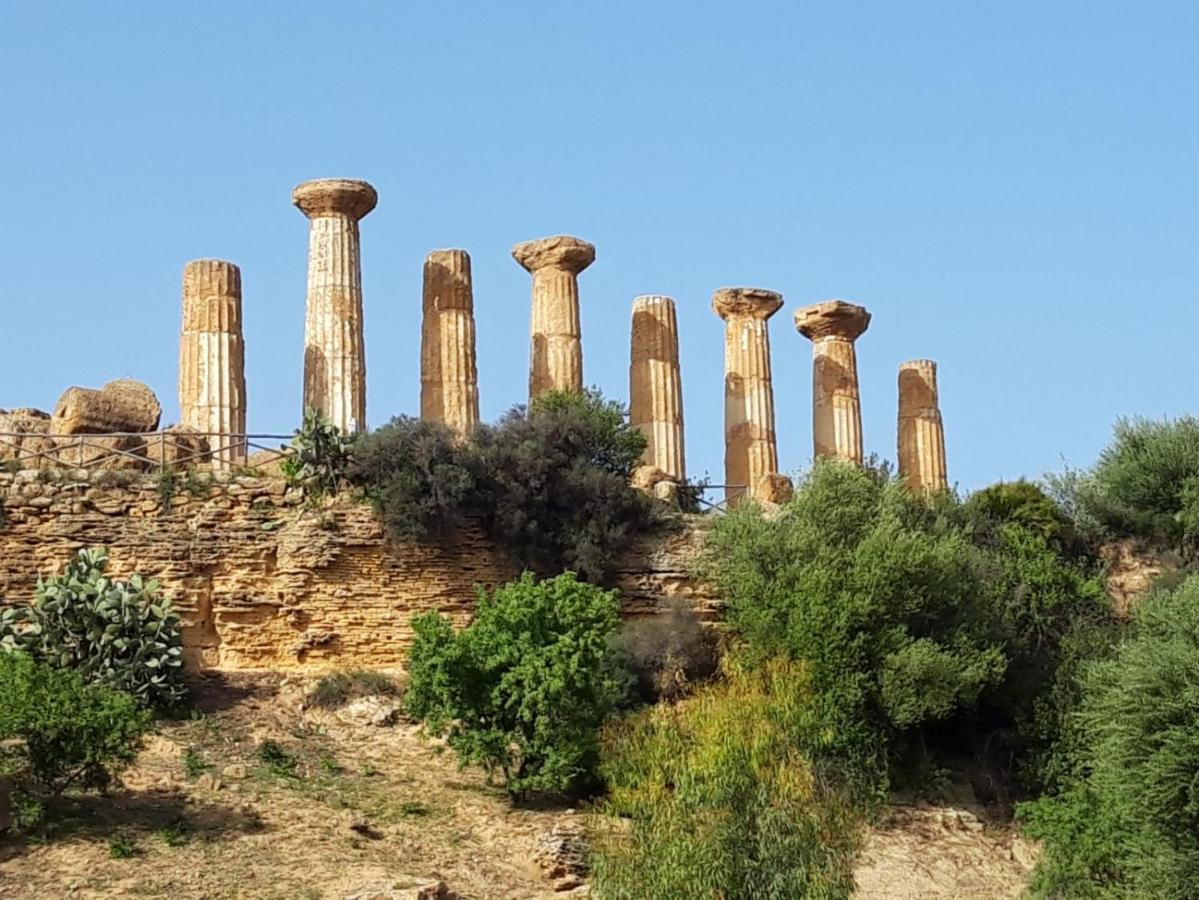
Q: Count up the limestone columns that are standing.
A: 8